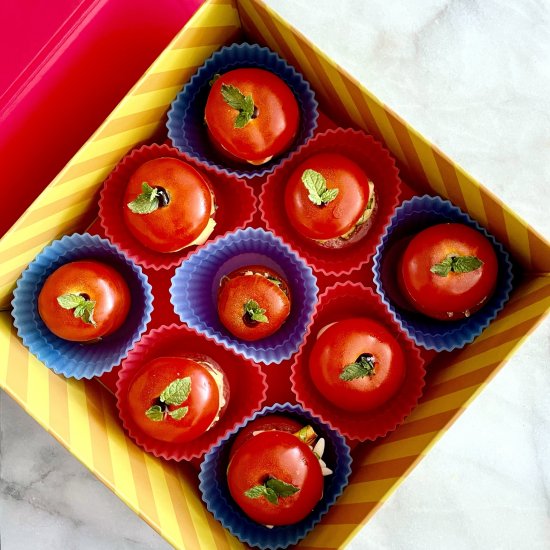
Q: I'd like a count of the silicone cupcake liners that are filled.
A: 9